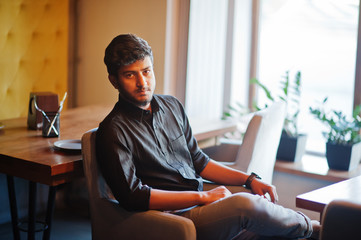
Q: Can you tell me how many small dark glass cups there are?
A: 1